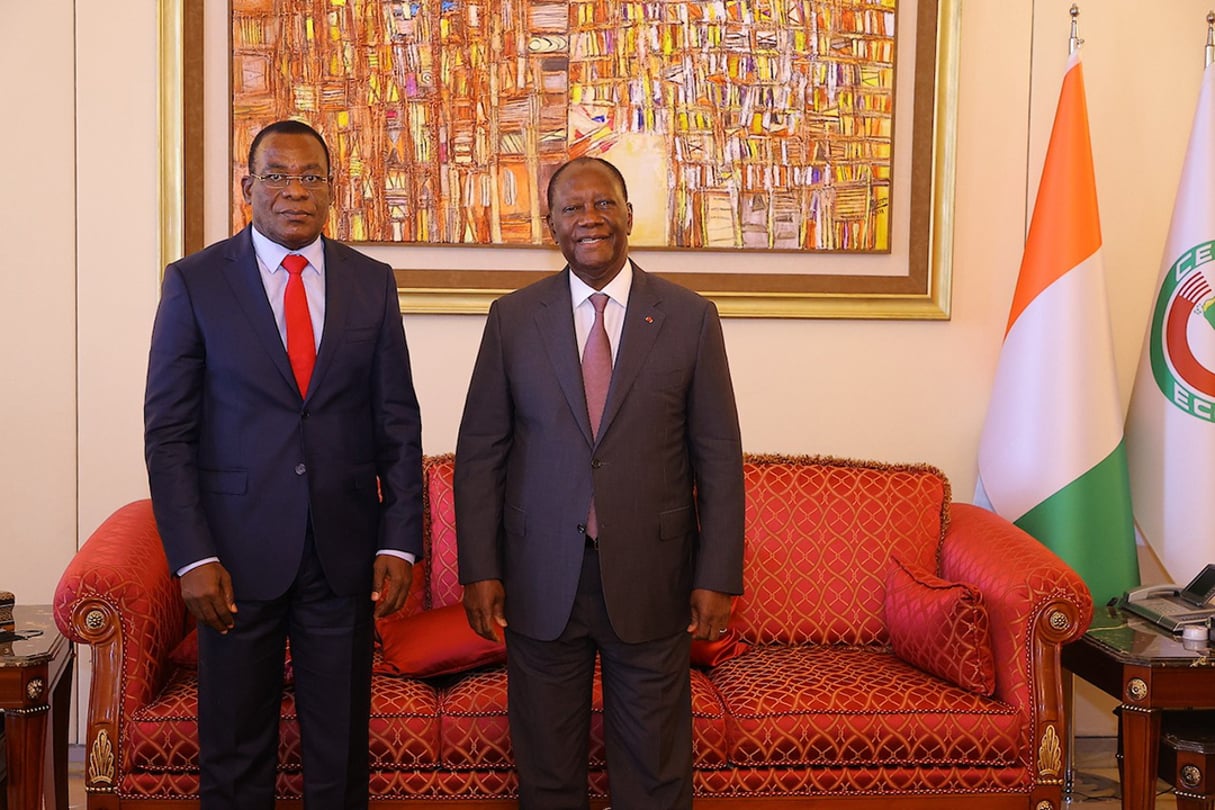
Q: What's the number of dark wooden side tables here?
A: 2